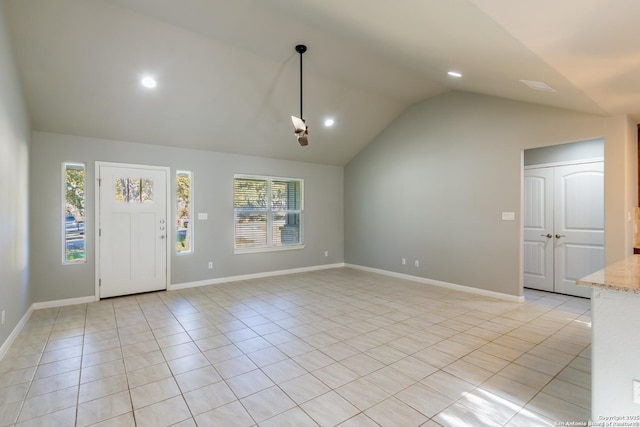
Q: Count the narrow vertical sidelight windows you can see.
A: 2